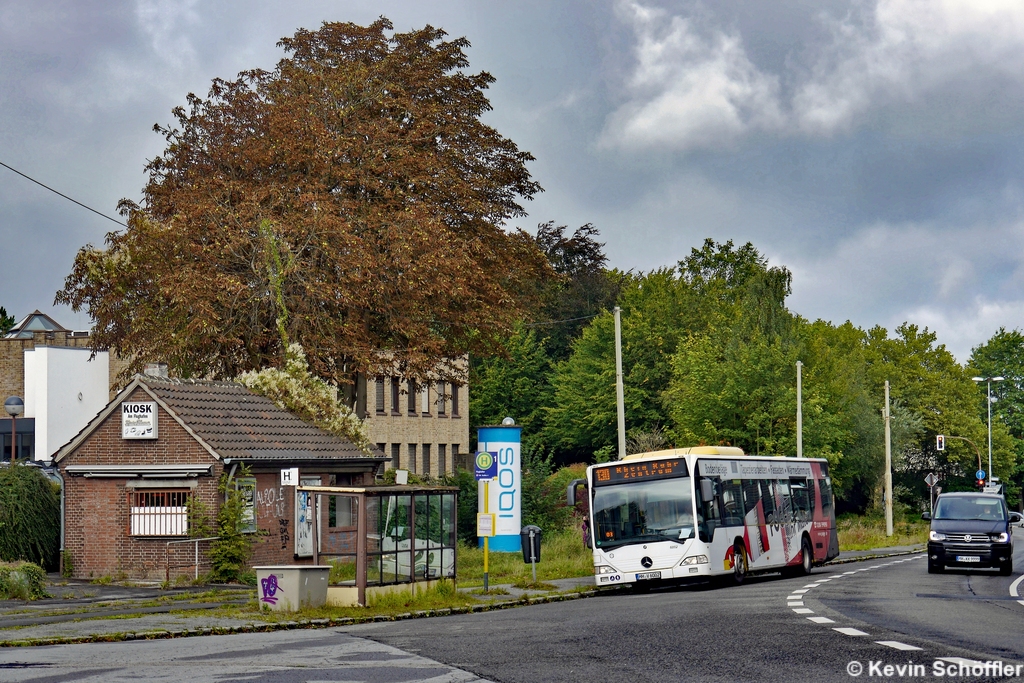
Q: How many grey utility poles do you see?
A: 3